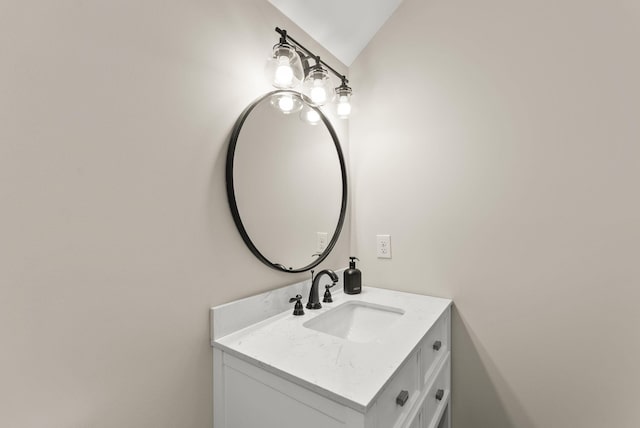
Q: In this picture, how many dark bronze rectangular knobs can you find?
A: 3